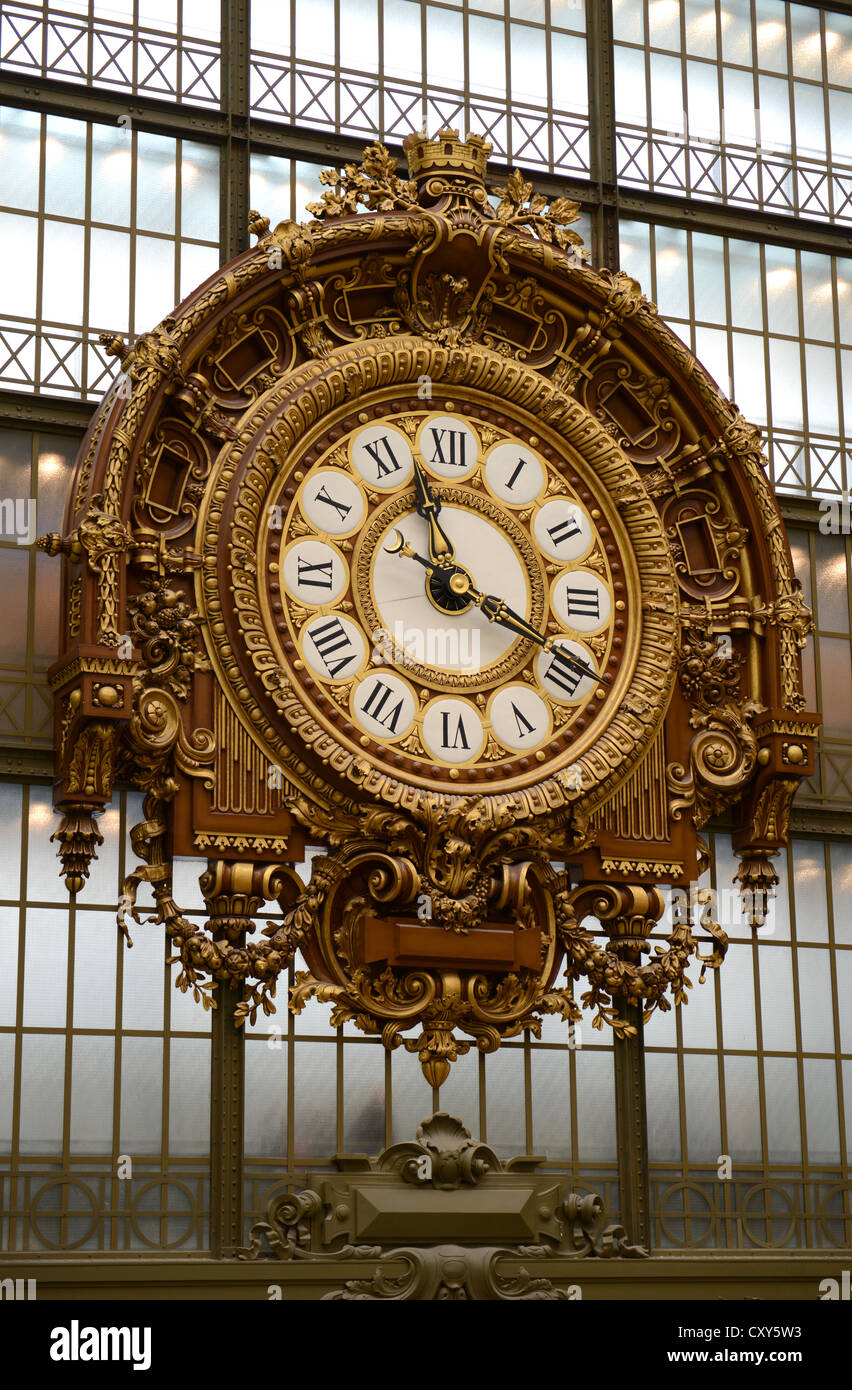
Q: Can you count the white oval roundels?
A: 12